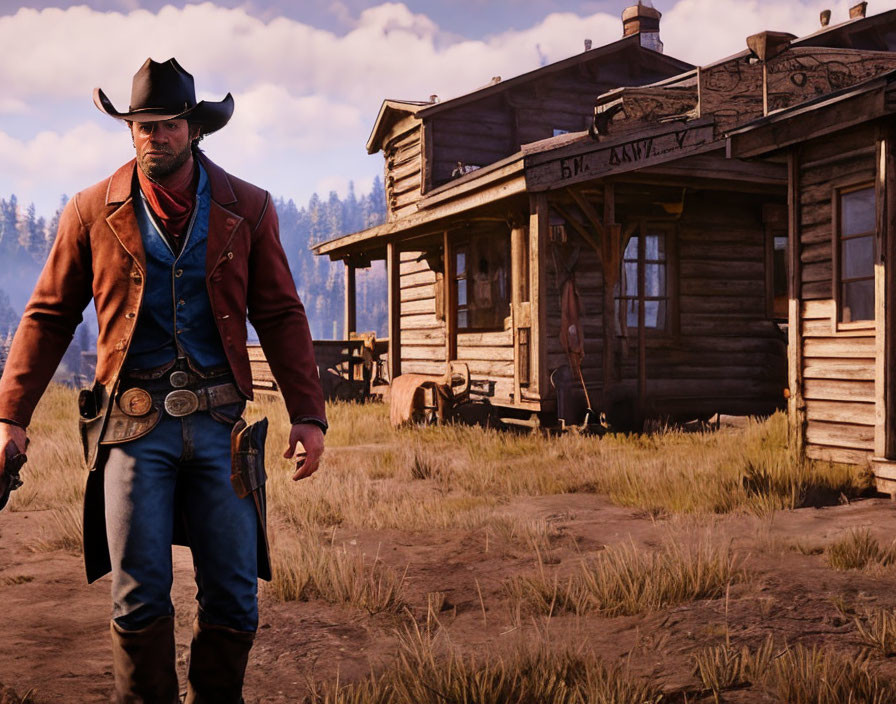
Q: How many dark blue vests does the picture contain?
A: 1